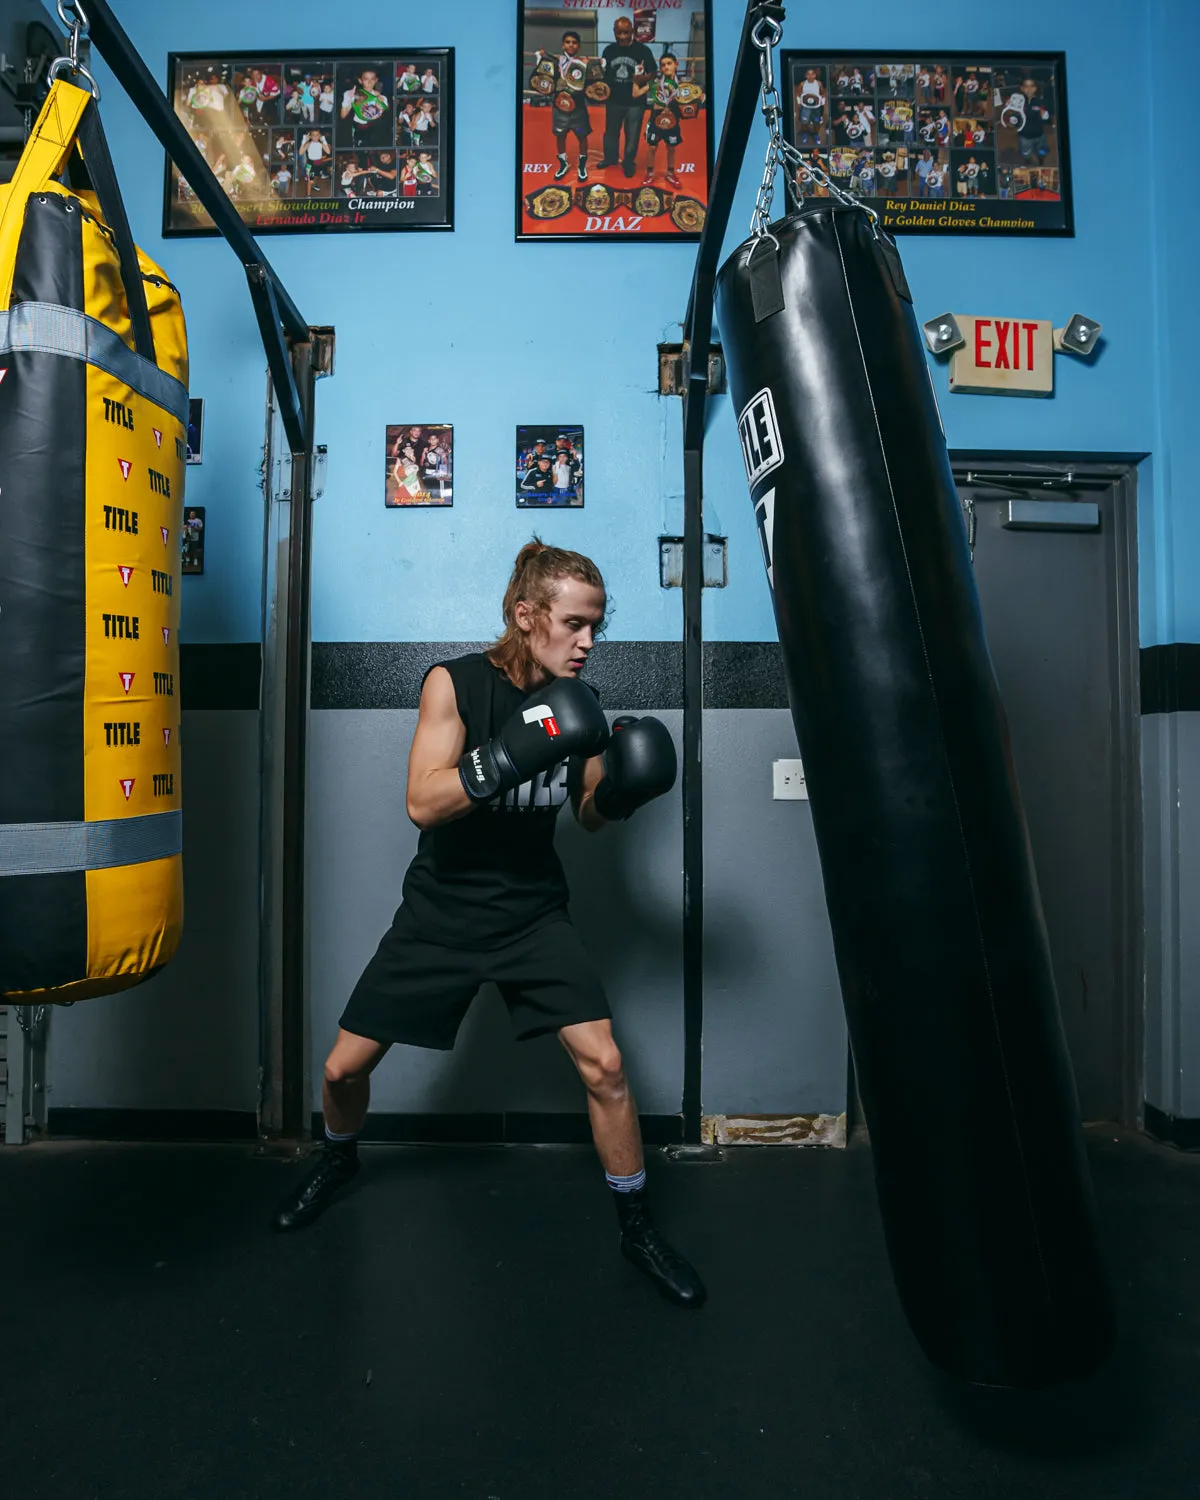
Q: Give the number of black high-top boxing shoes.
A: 2